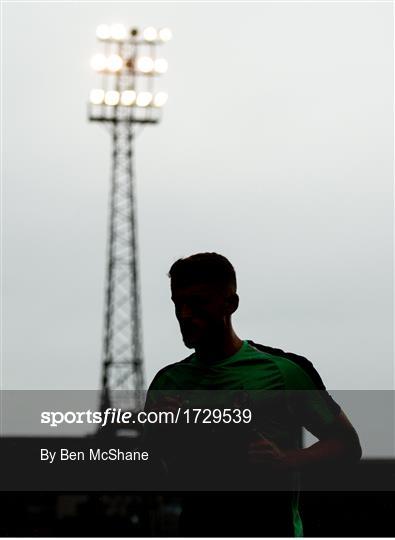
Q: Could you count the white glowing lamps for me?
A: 13